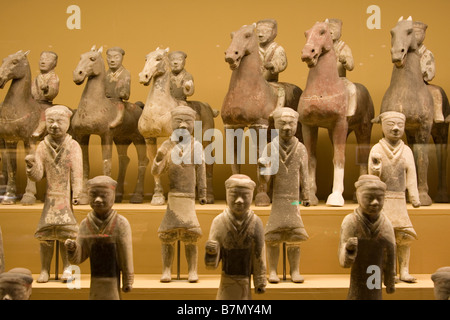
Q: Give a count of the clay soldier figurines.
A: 15